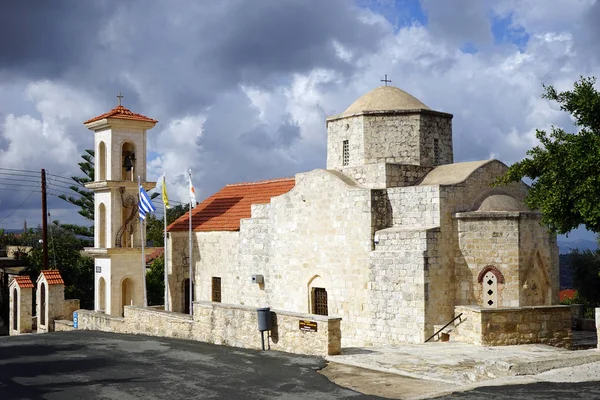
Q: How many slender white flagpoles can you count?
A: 3